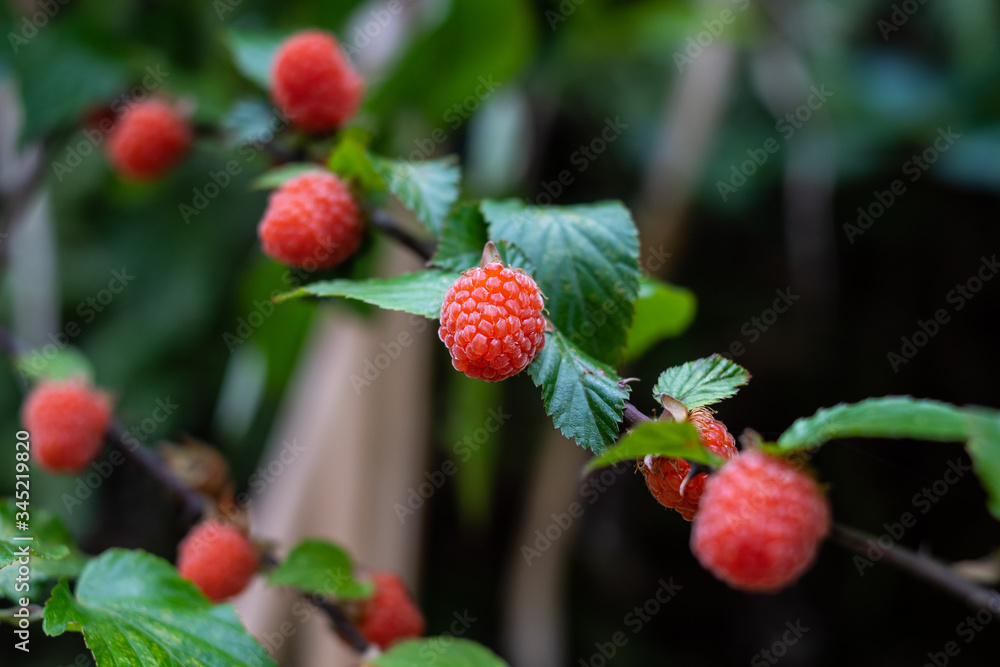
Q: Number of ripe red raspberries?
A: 9